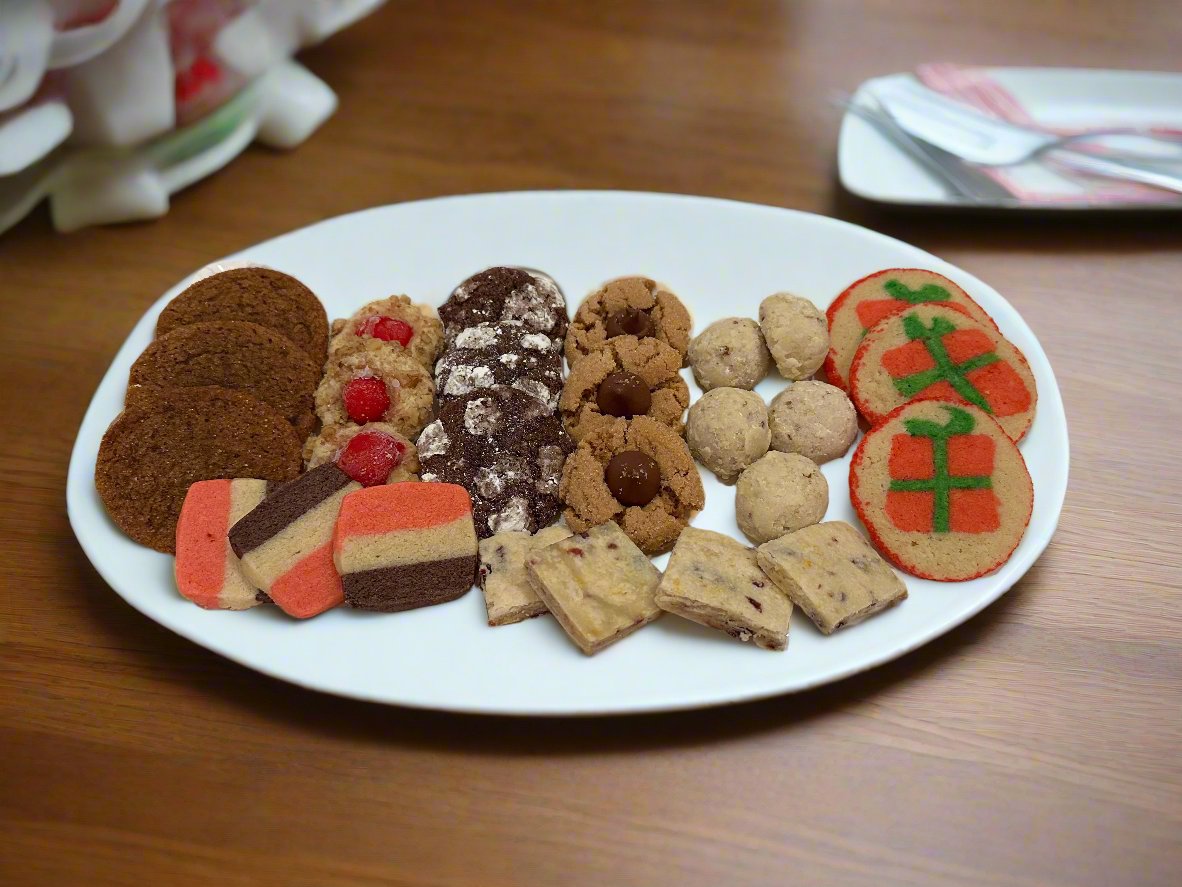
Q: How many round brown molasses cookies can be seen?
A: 3